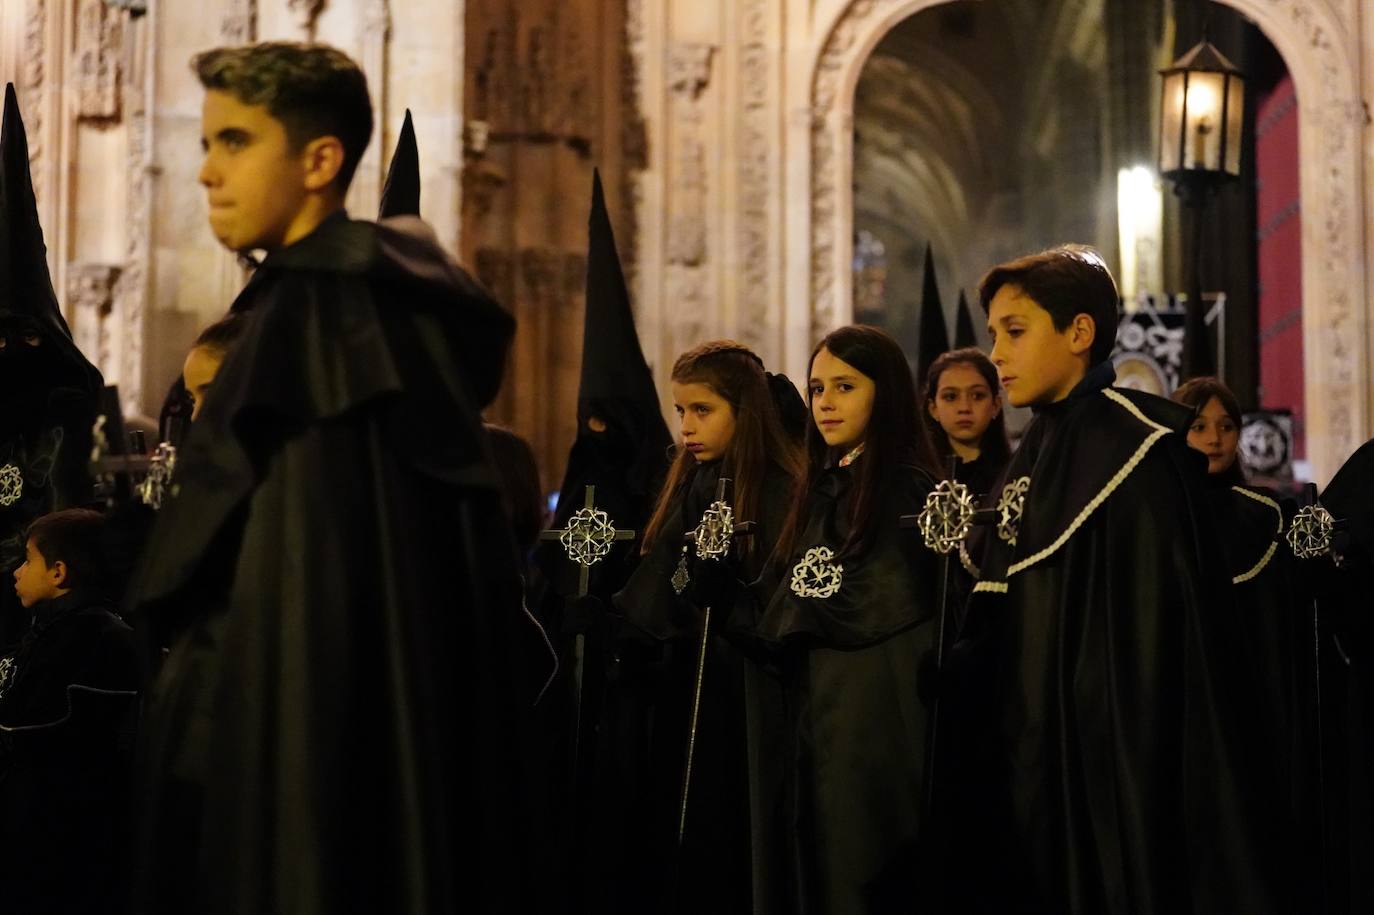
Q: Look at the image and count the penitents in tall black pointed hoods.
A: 5